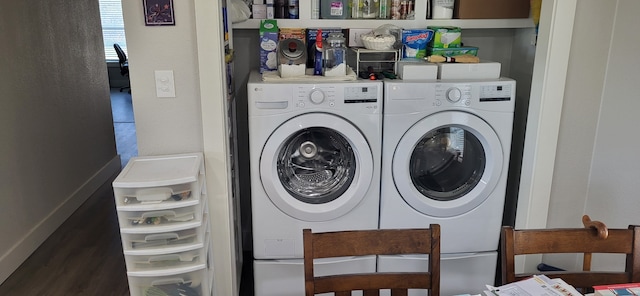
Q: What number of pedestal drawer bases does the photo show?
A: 2